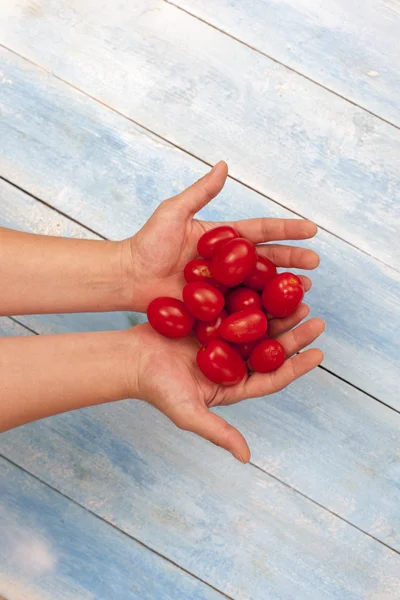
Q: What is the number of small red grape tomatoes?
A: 13